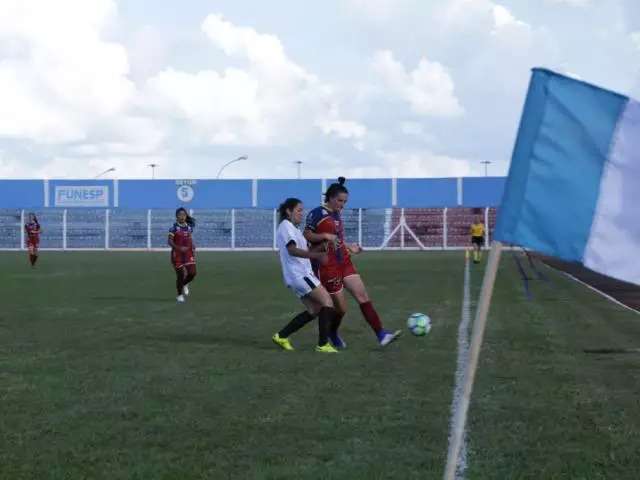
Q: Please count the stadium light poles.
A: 5